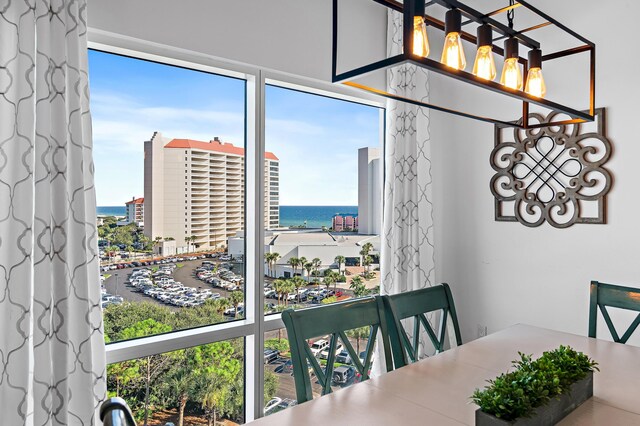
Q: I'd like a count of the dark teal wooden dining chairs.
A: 3